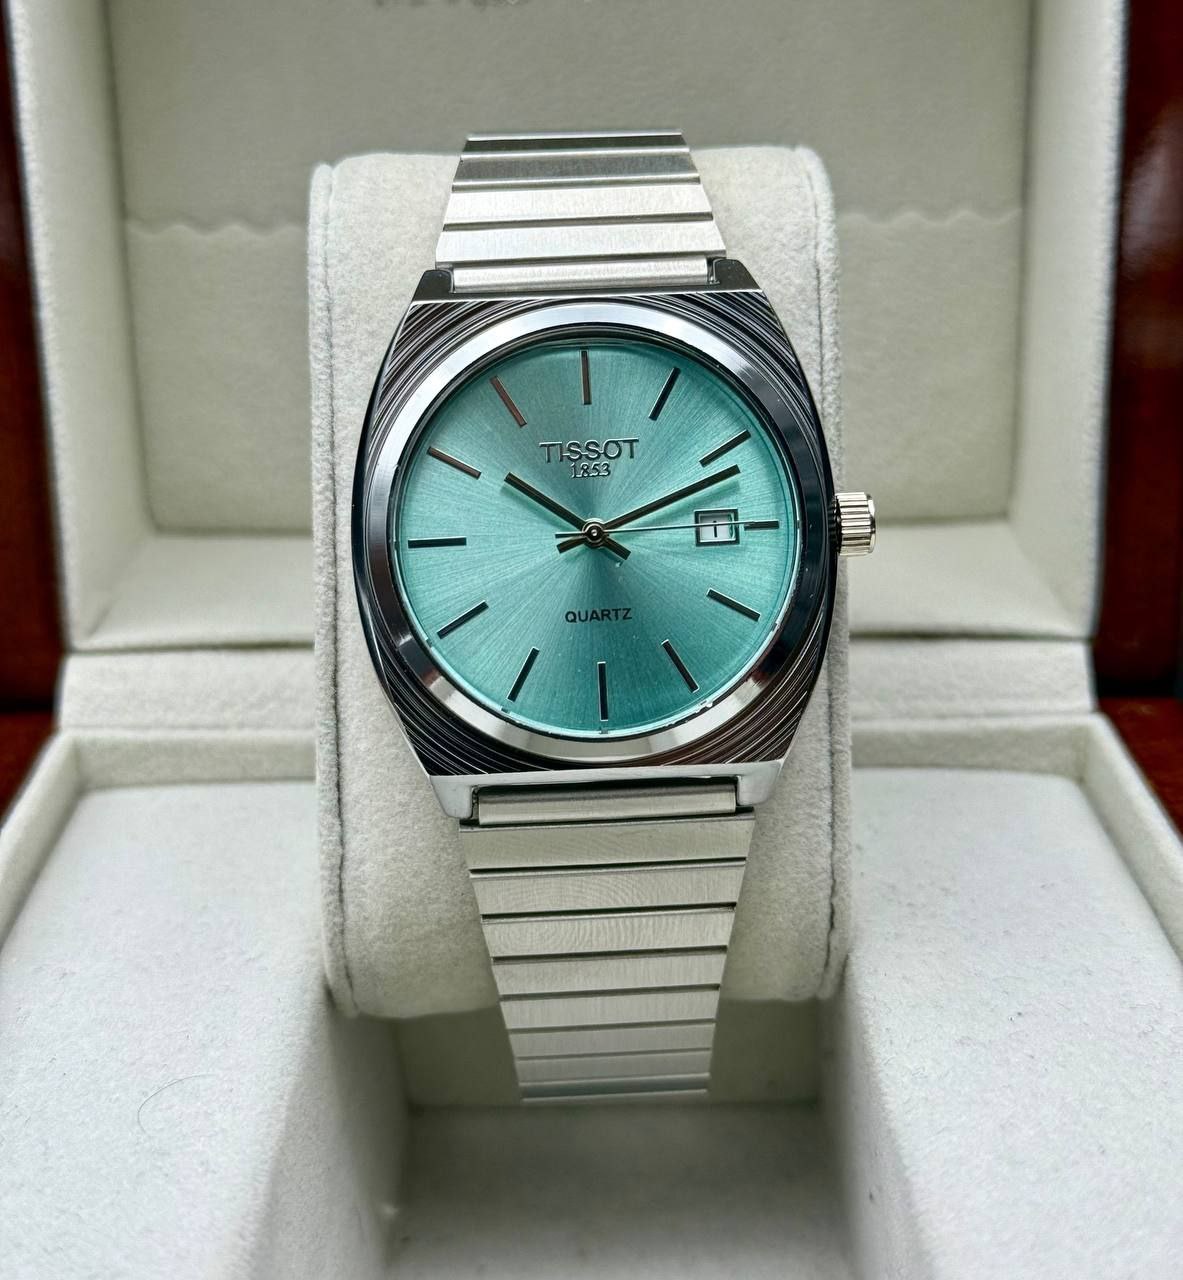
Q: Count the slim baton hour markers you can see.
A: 12